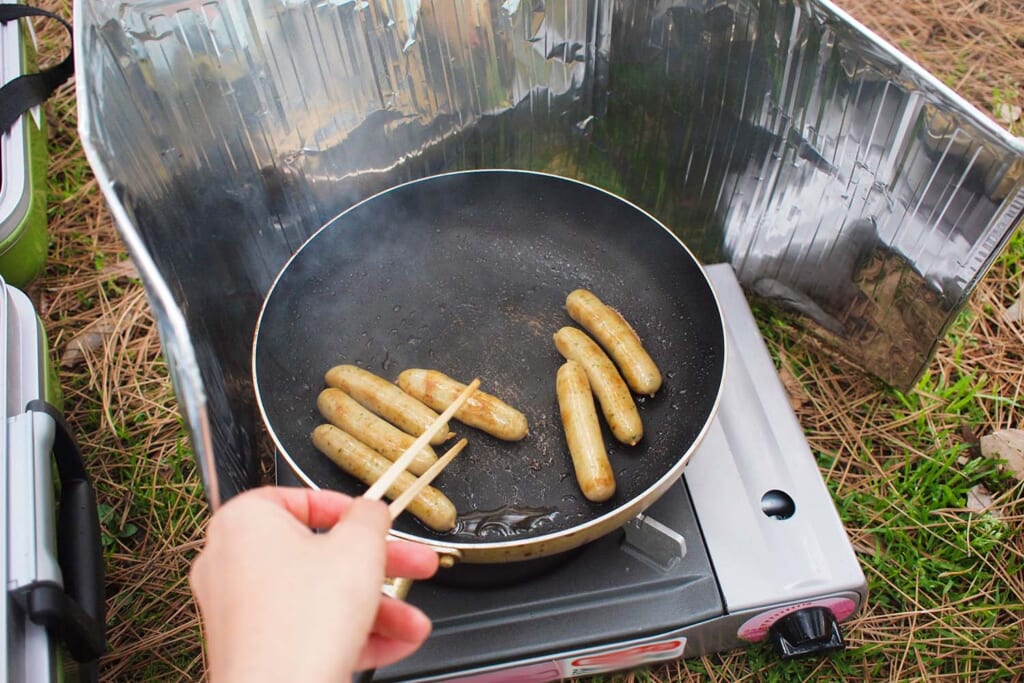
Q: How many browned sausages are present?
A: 7